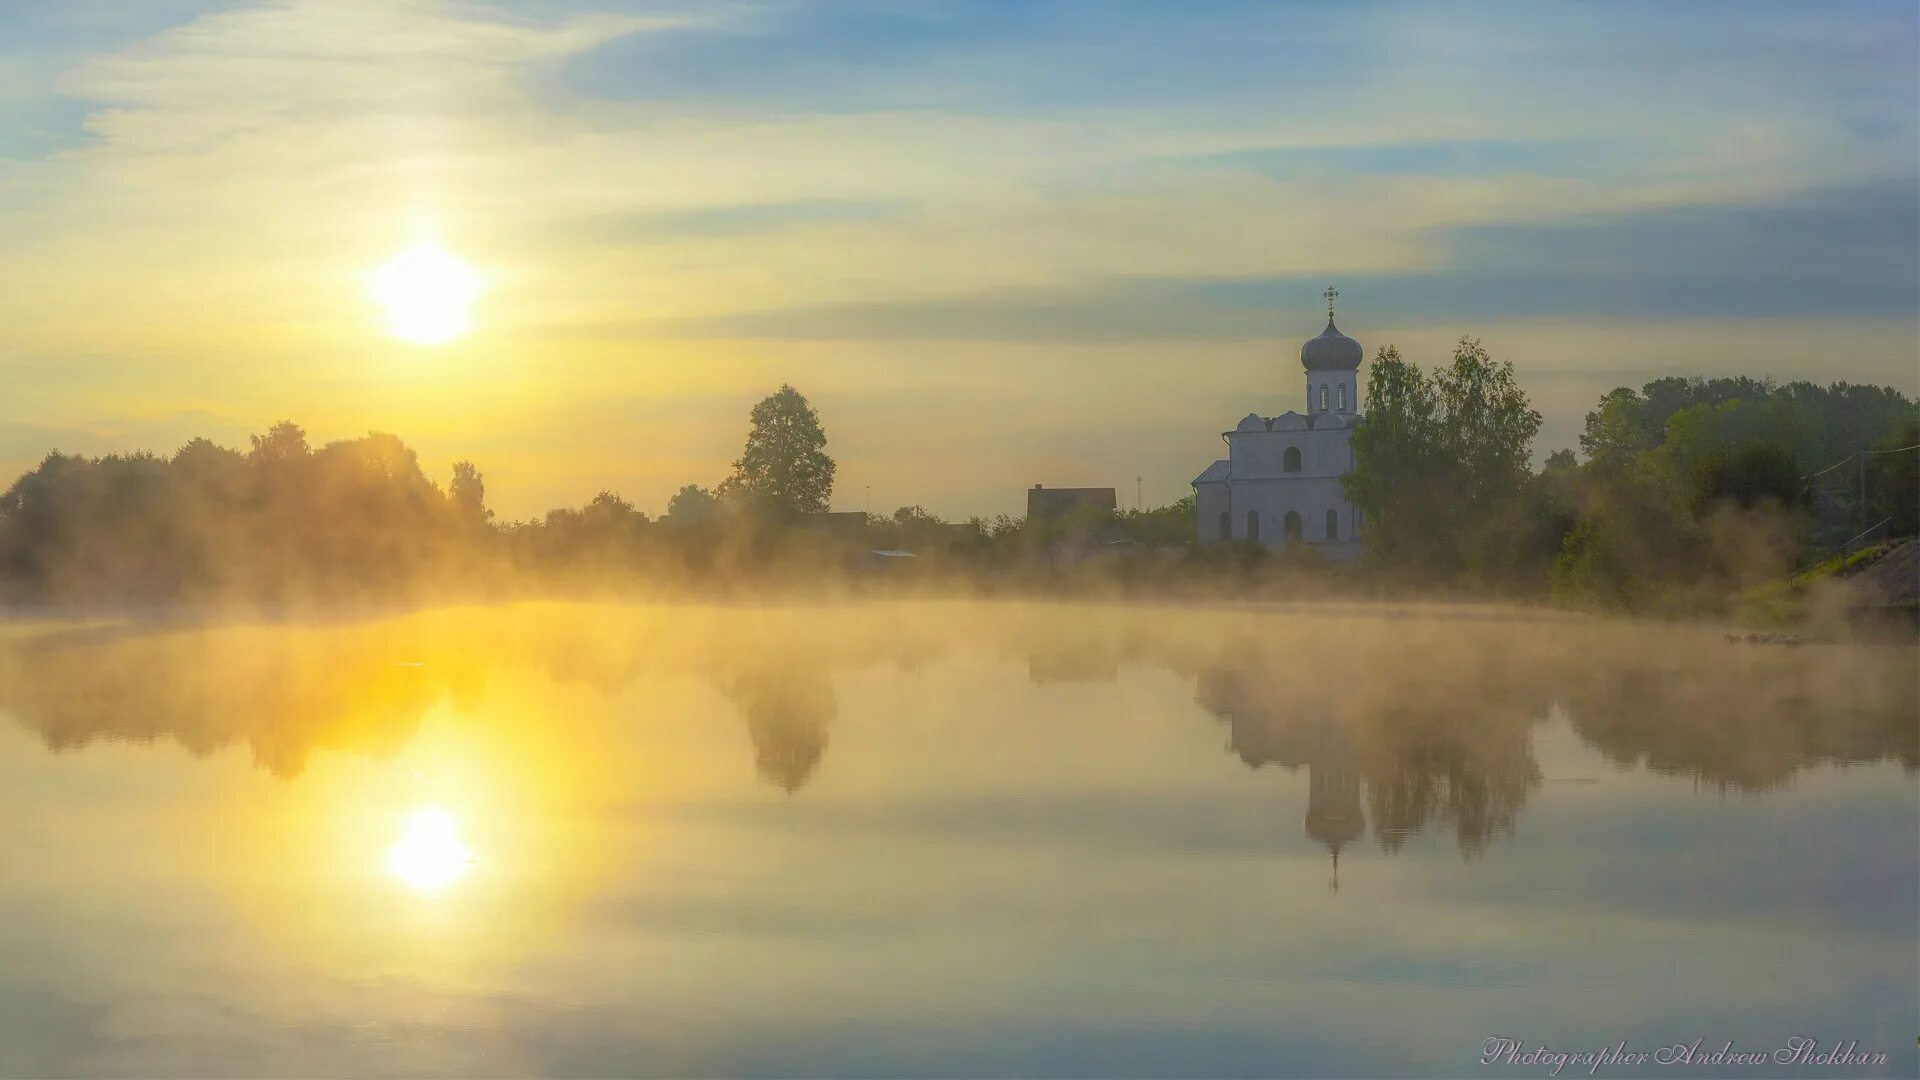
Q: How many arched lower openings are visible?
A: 4